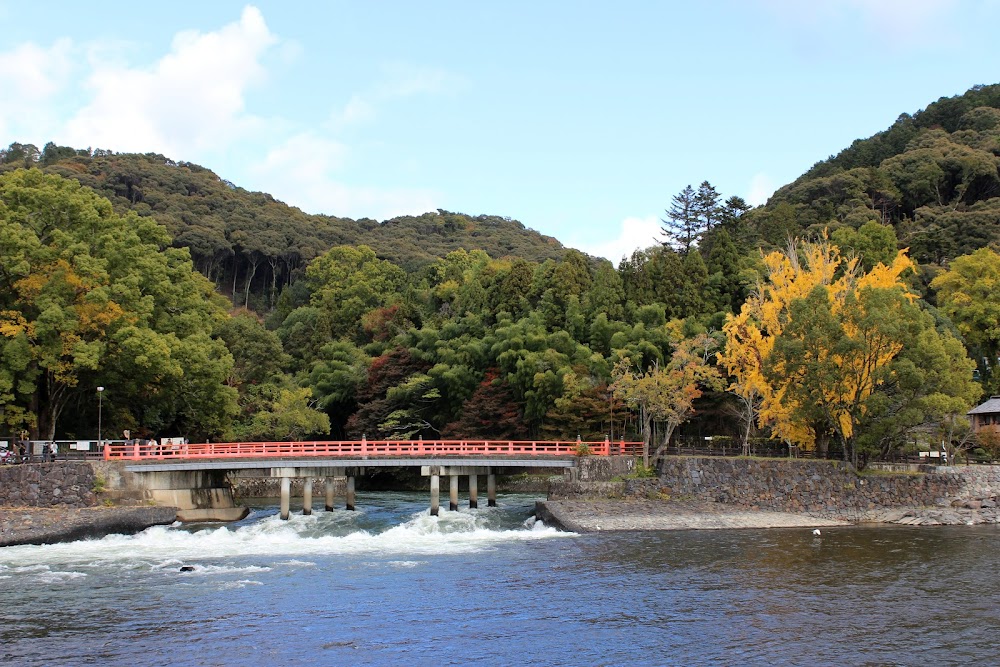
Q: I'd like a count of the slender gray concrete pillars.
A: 8